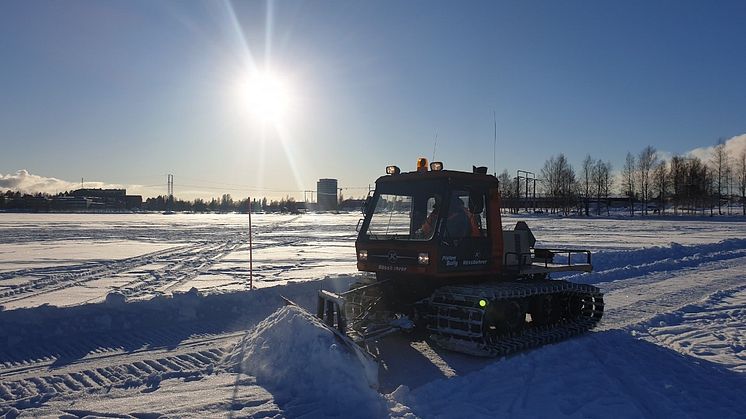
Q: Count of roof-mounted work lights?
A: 2